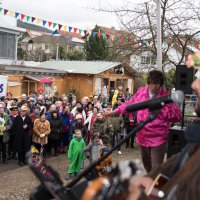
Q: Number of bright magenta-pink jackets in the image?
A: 1